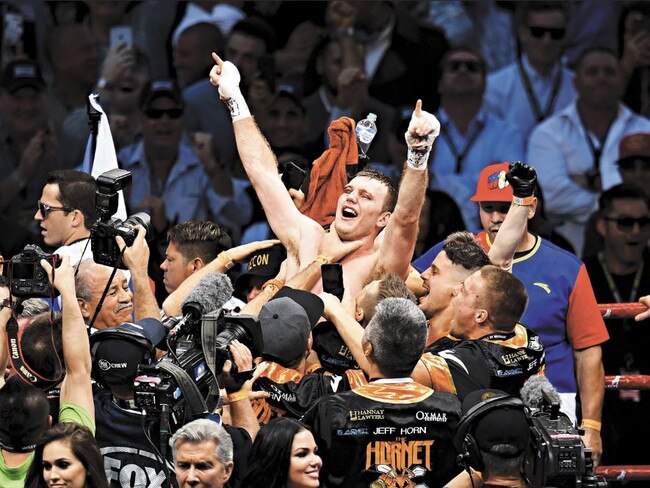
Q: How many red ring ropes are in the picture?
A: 3